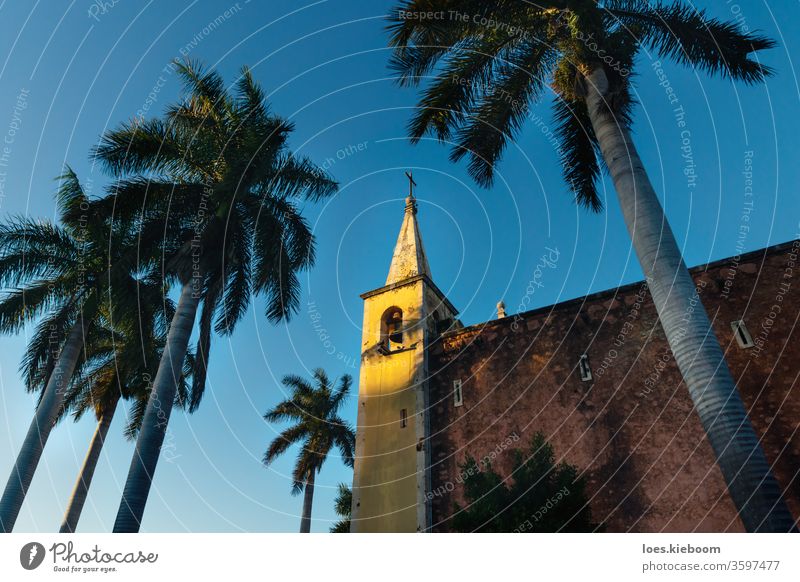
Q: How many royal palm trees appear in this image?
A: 5